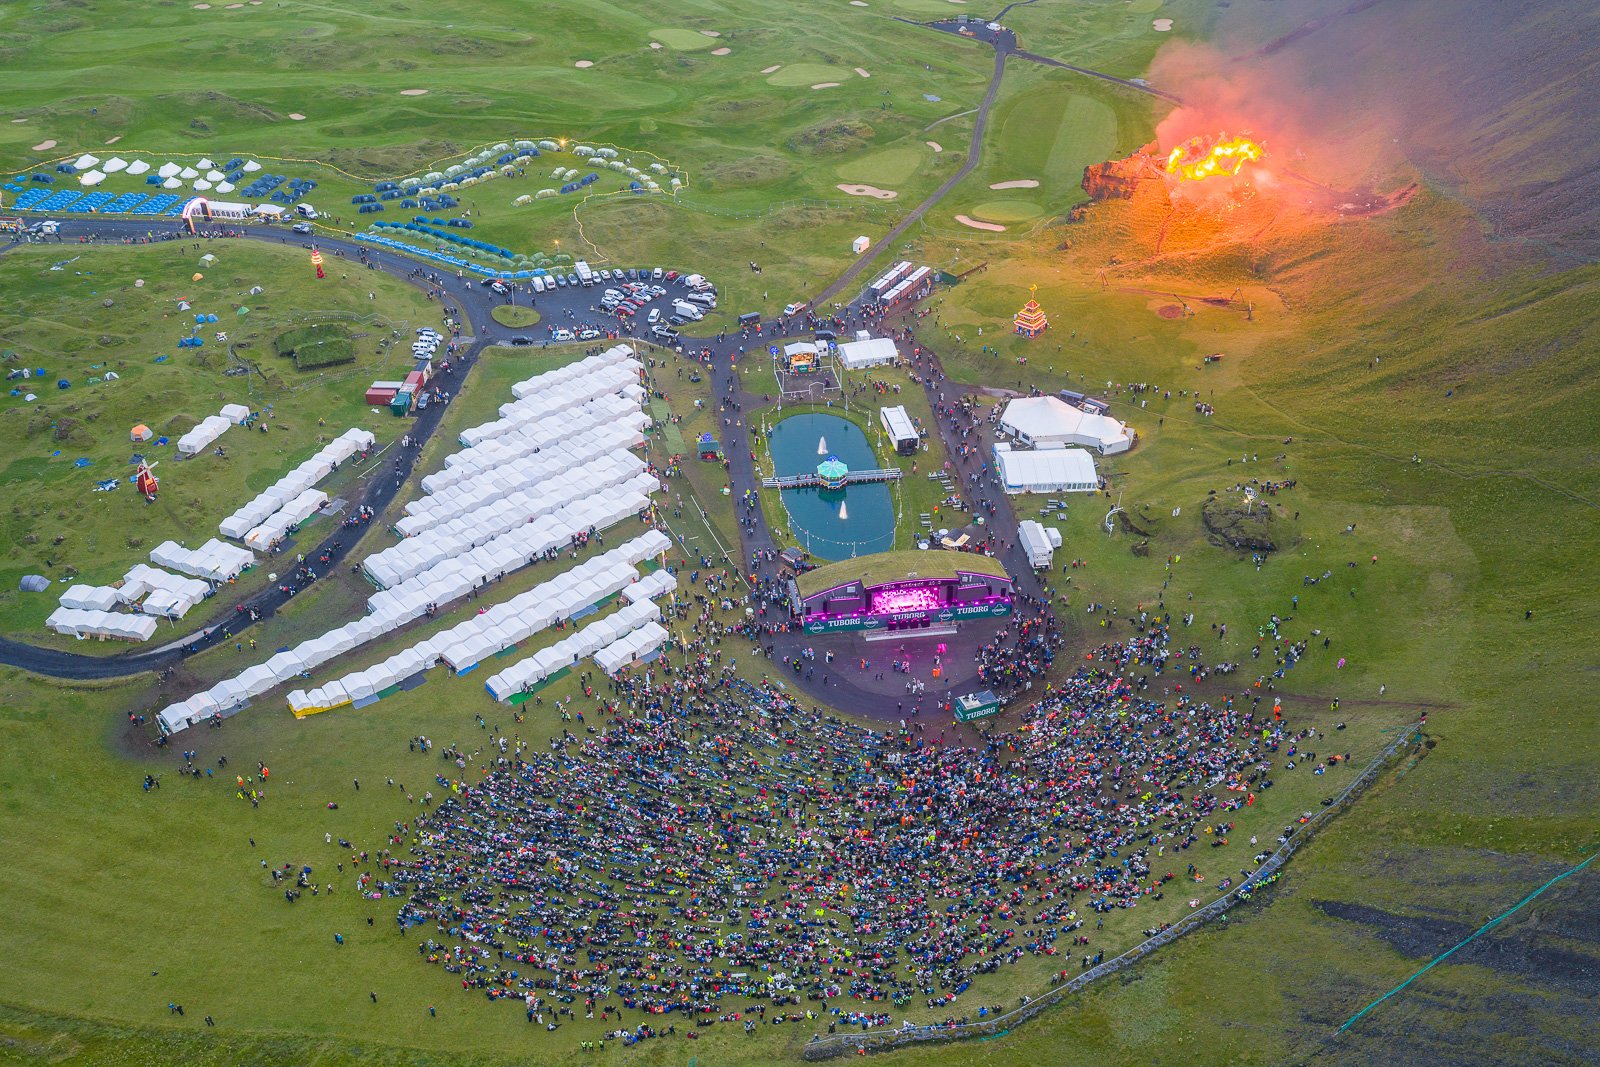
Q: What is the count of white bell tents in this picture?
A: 12